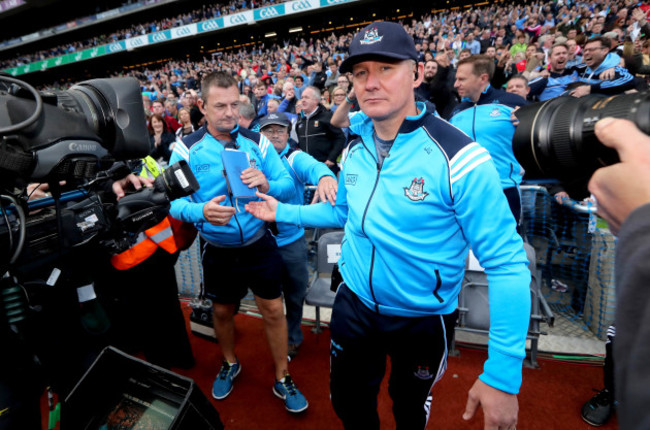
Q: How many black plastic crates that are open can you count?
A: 1